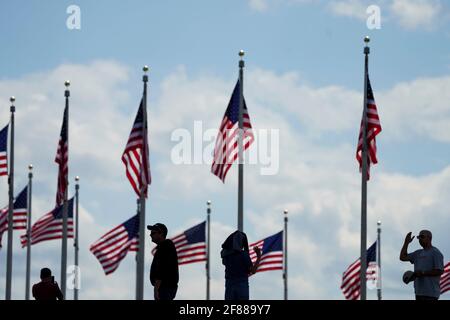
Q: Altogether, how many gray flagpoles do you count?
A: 11